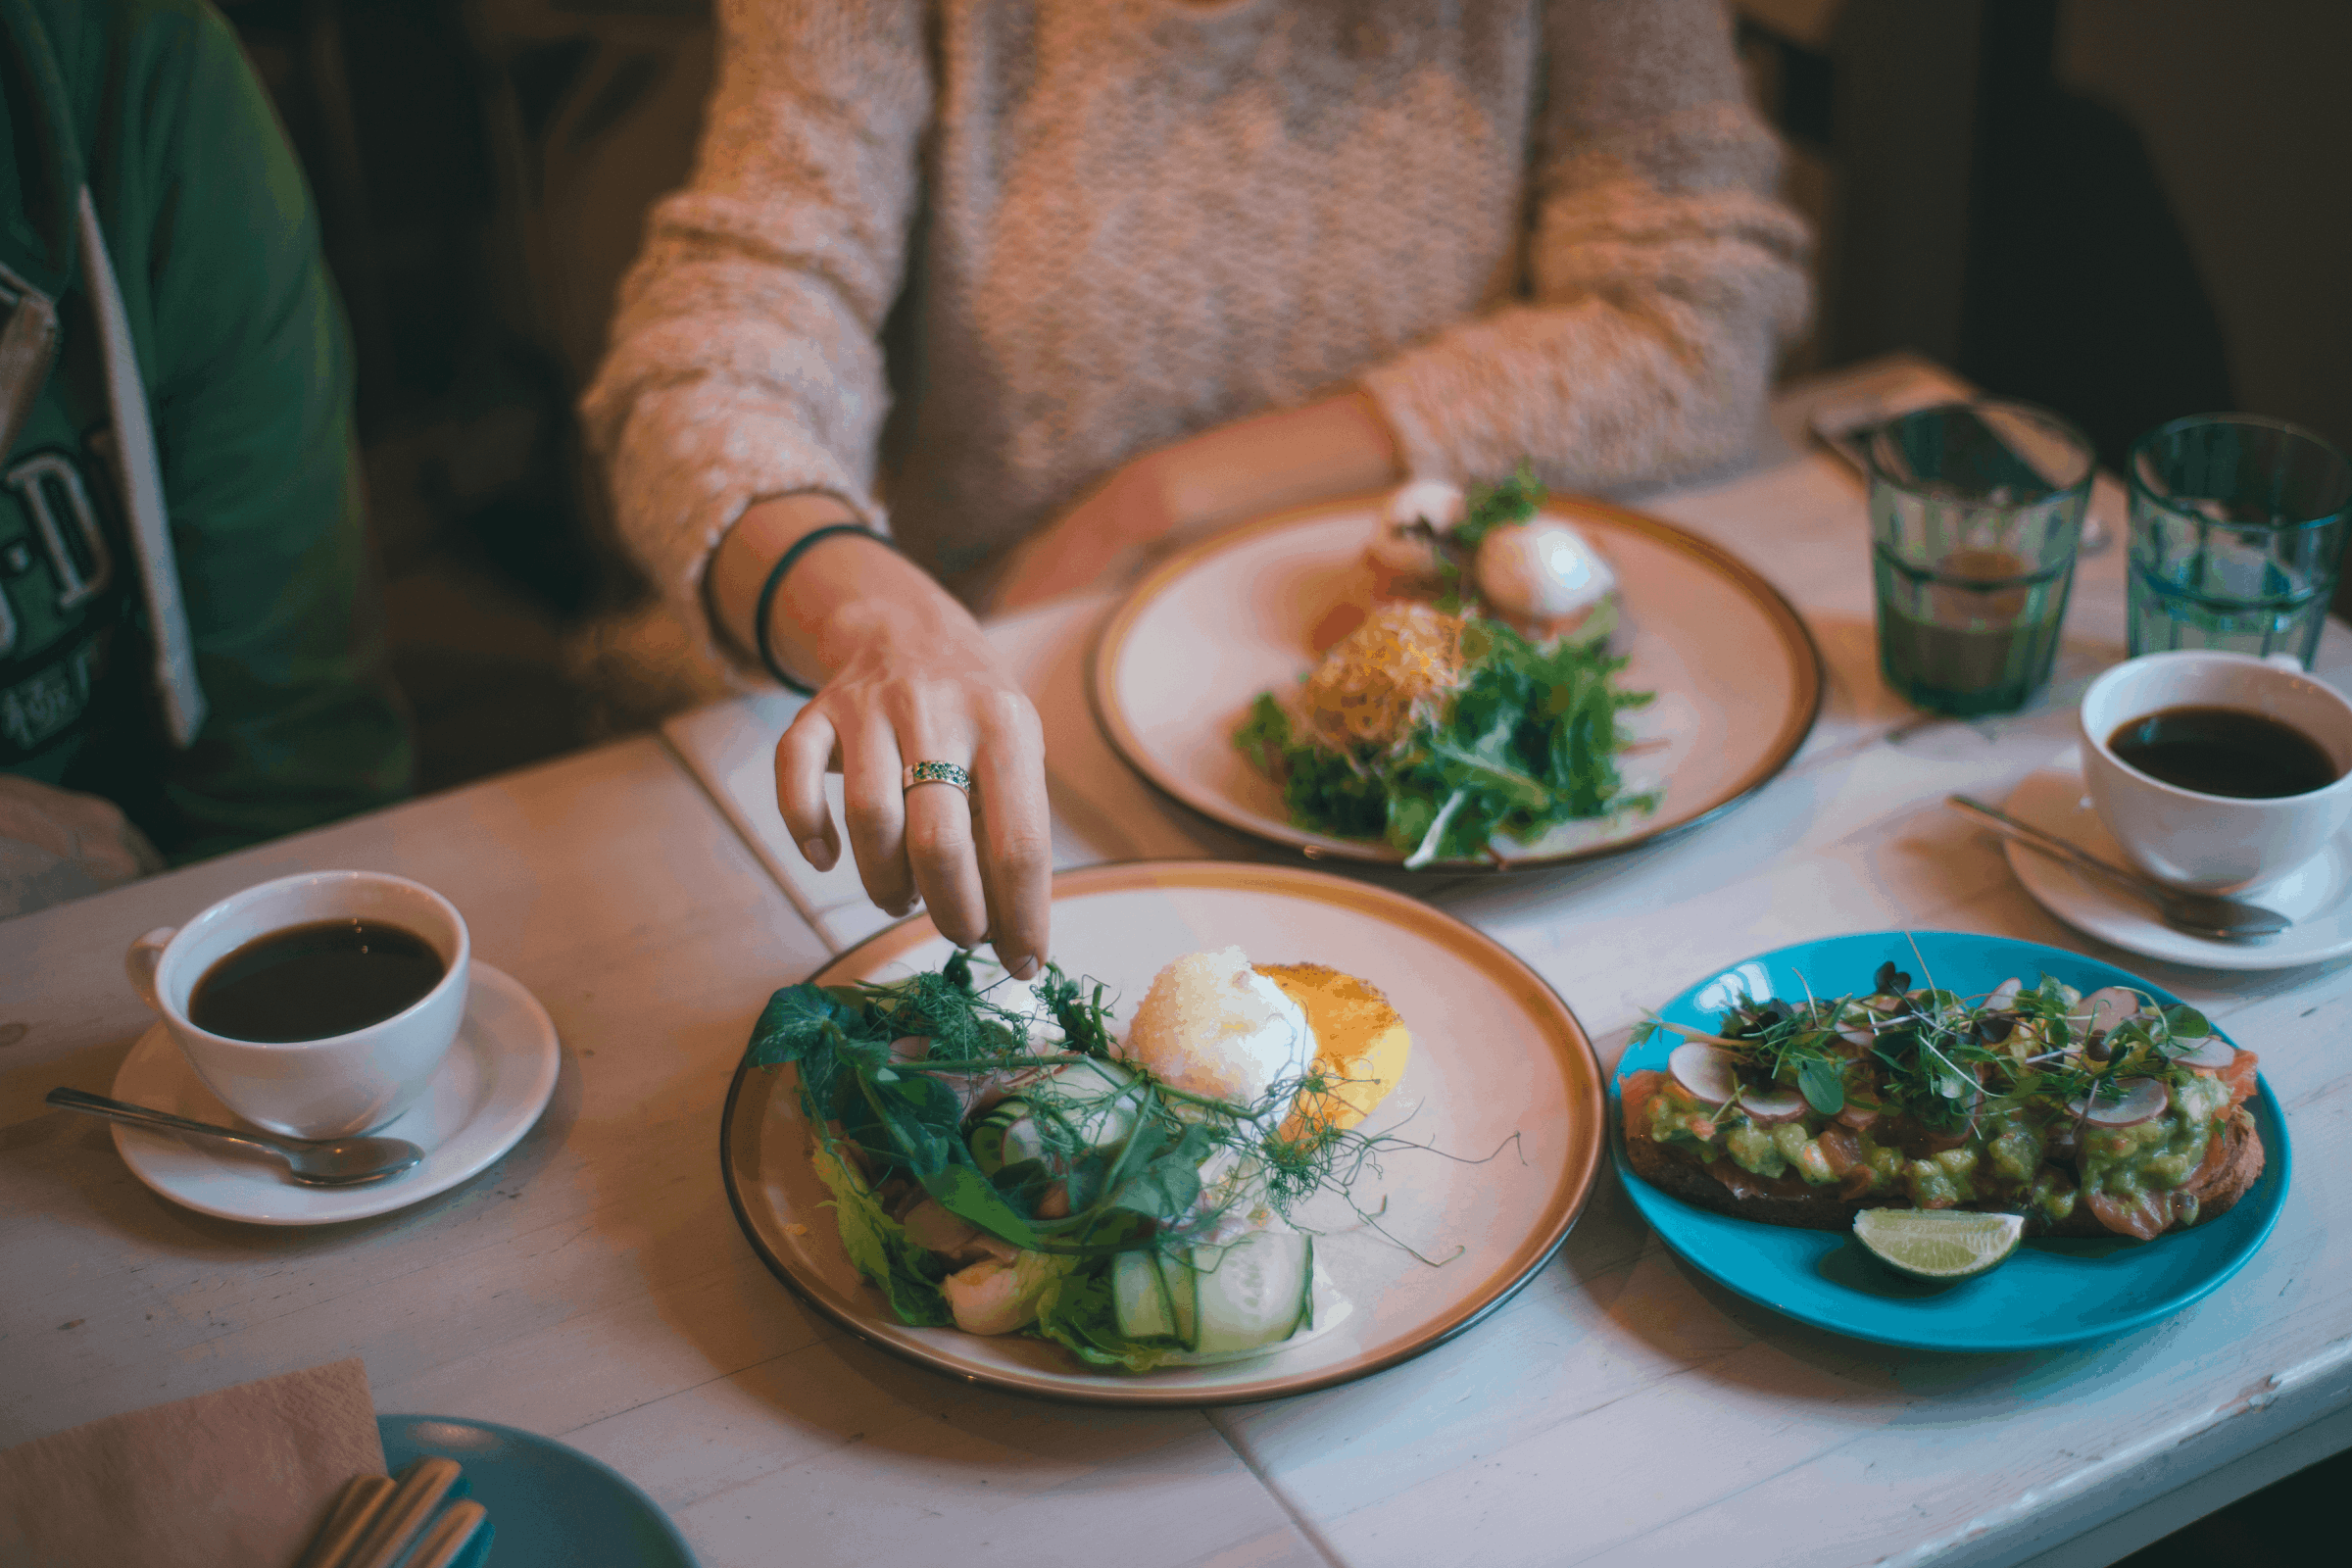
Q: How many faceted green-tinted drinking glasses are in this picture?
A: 2